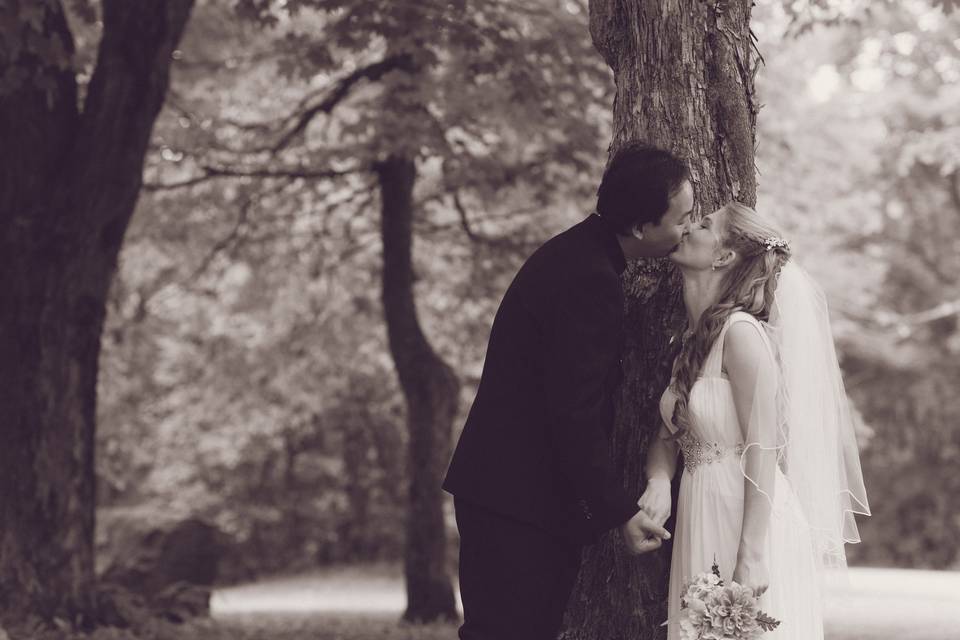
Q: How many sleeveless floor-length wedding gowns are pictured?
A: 1